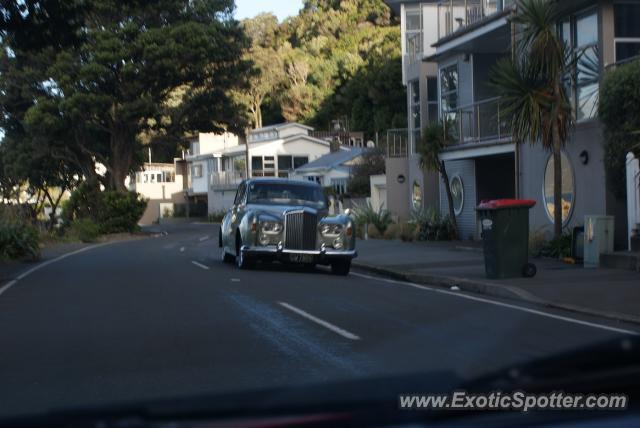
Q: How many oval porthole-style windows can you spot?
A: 3